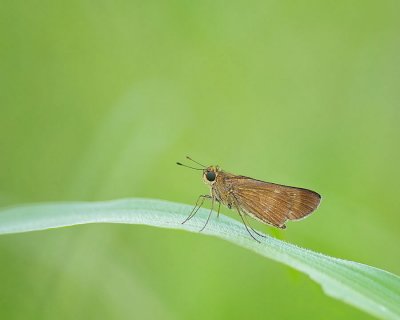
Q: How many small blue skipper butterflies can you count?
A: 0